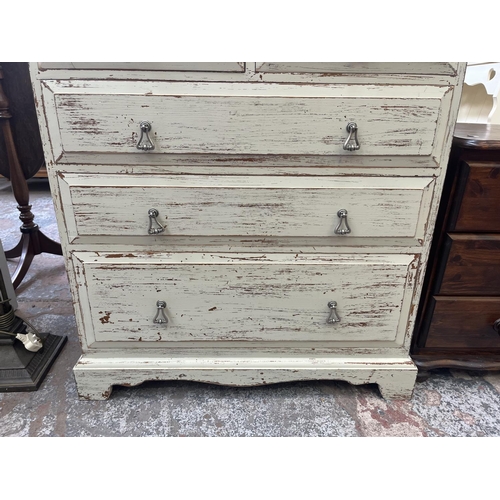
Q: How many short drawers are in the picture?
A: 2